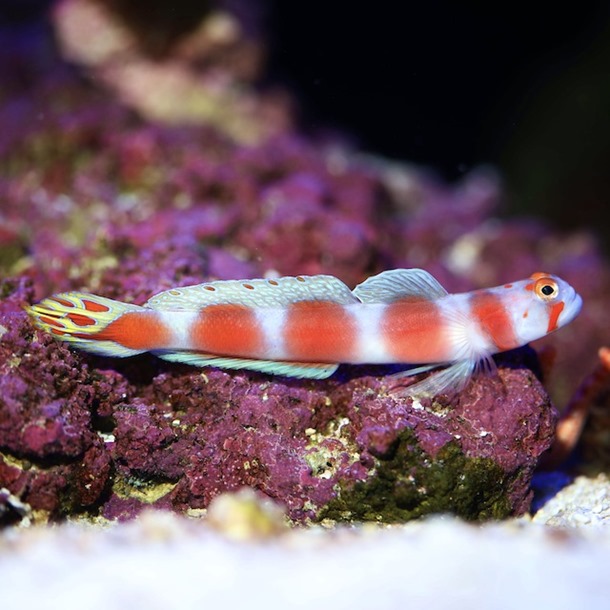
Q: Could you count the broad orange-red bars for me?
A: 5